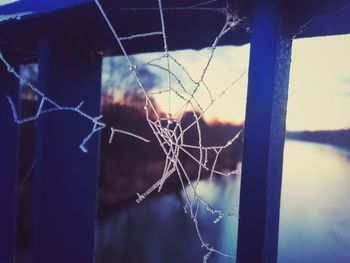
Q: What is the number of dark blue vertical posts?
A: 3